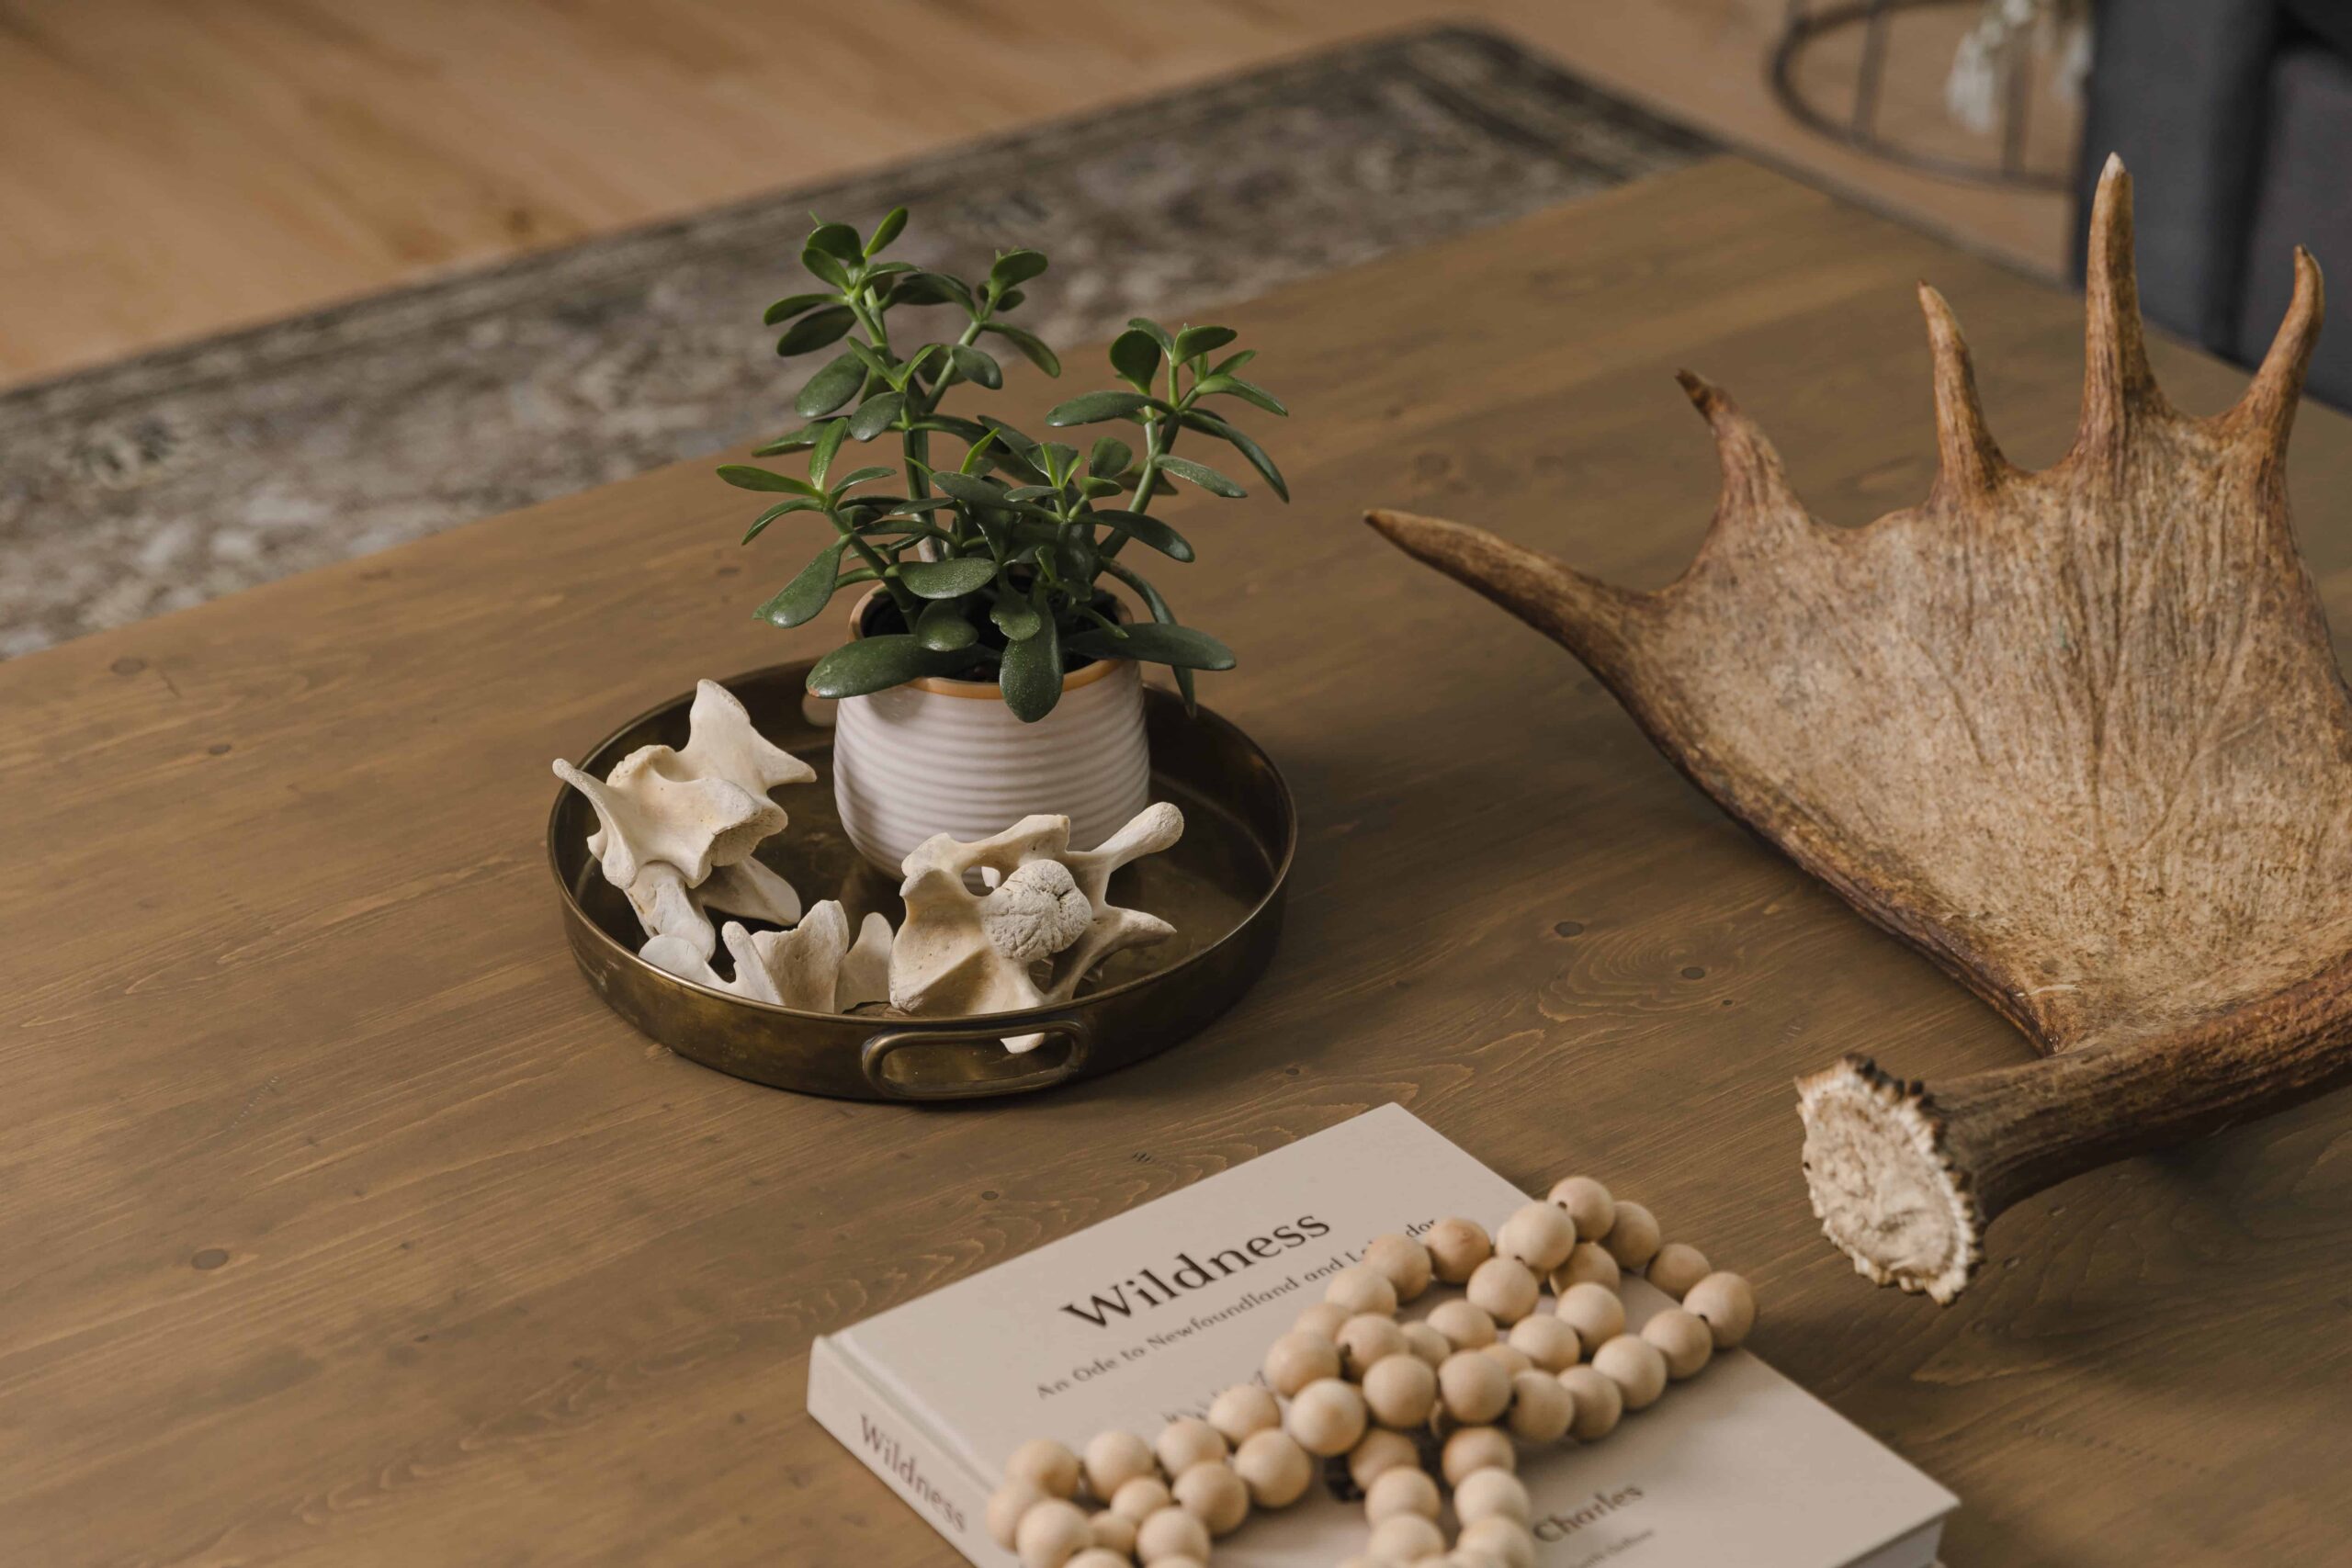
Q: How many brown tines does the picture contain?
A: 5